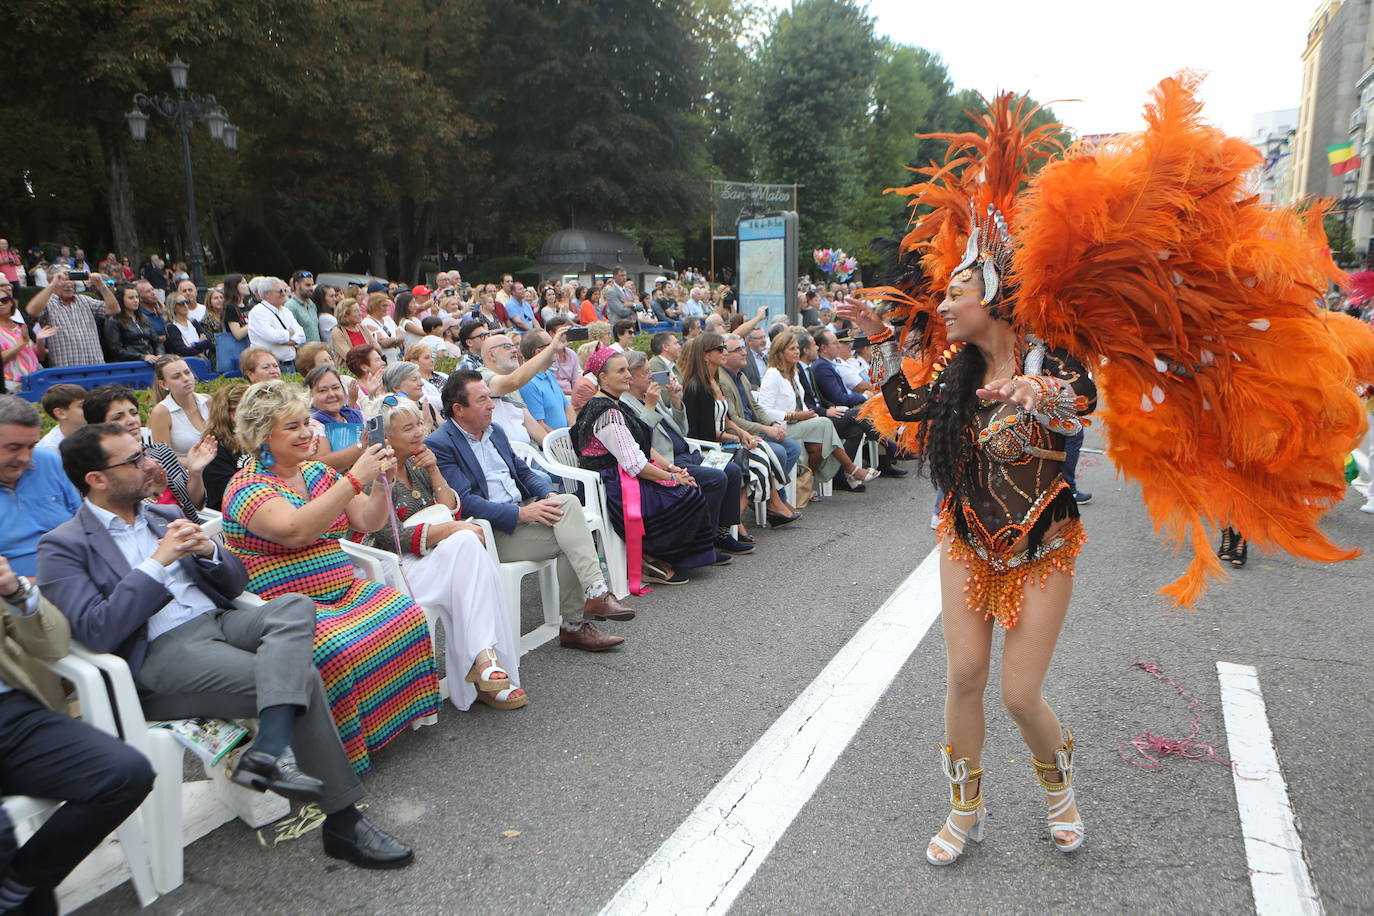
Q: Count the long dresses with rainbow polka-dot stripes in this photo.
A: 1